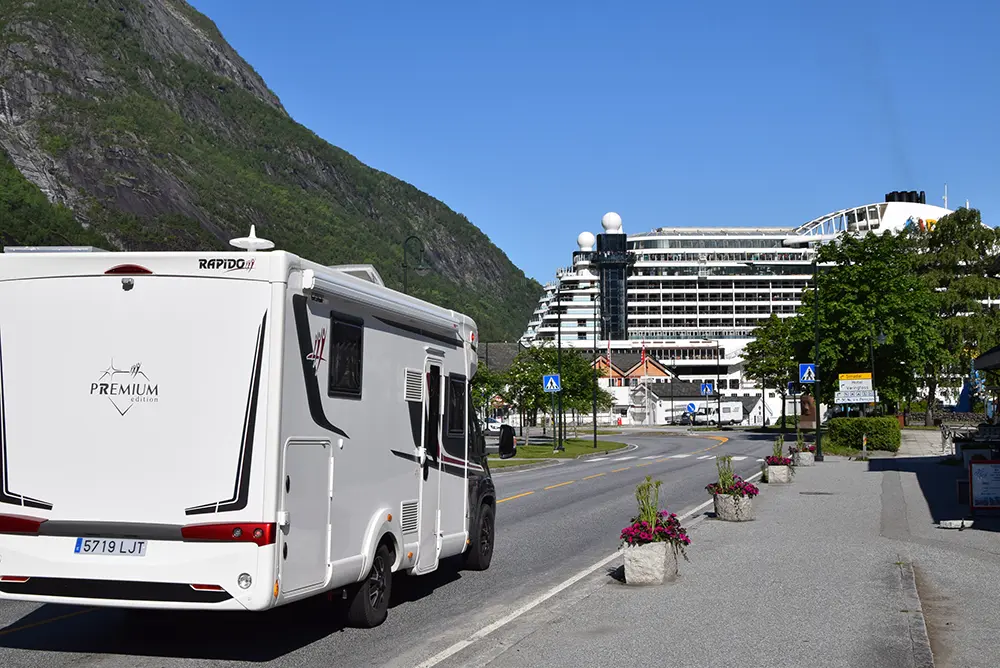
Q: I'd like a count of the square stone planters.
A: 4